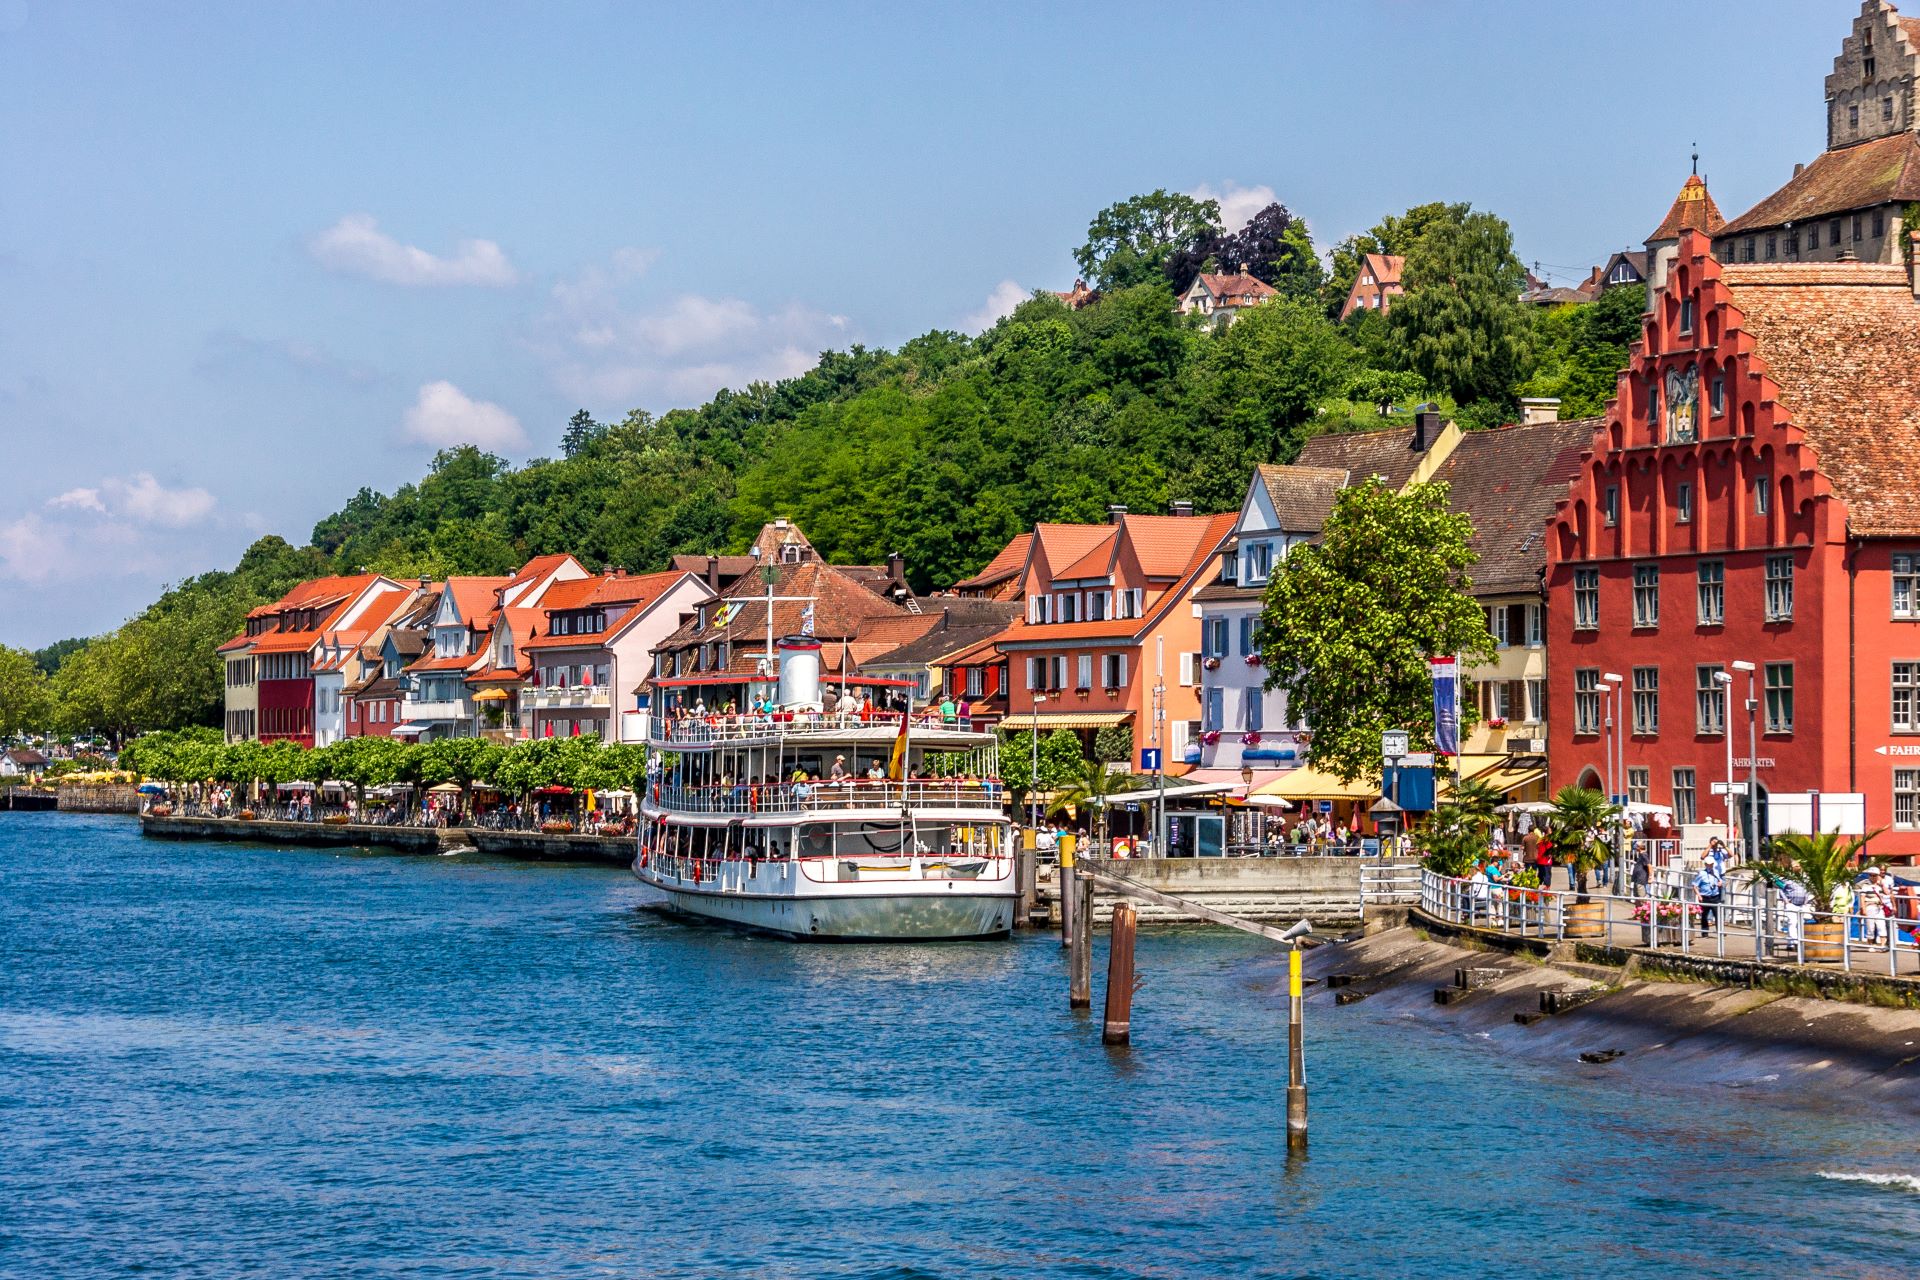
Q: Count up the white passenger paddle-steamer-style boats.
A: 1